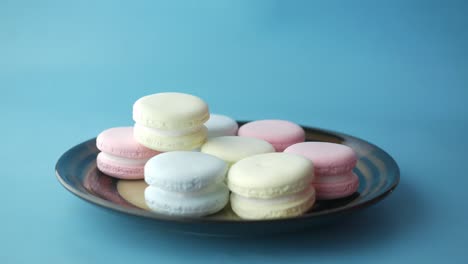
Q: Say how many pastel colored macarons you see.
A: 8